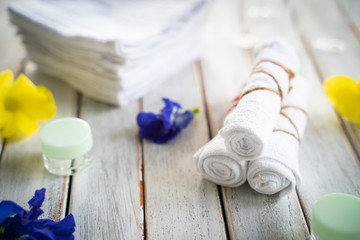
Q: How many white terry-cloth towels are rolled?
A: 3